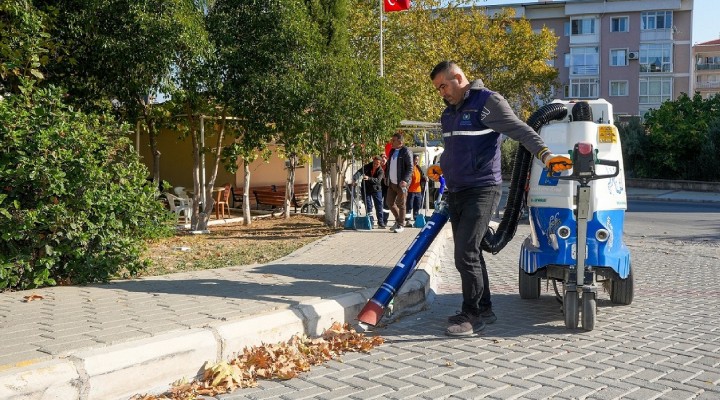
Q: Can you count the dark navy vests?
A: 1